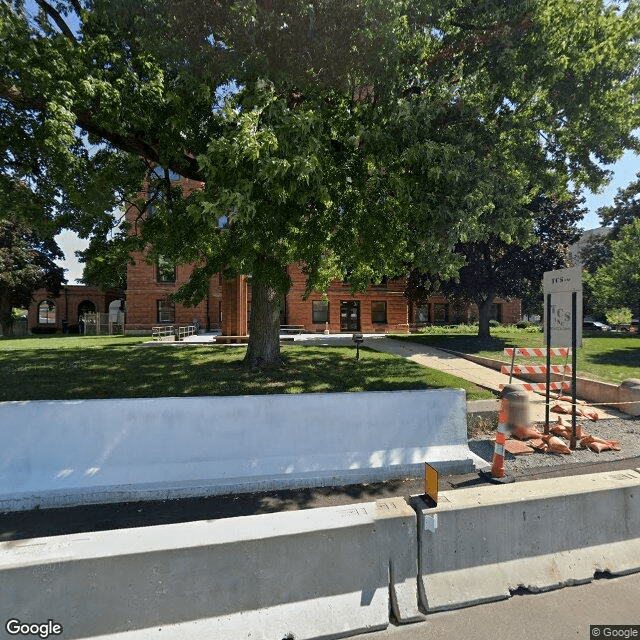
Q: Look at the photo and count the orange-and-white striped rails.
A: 3